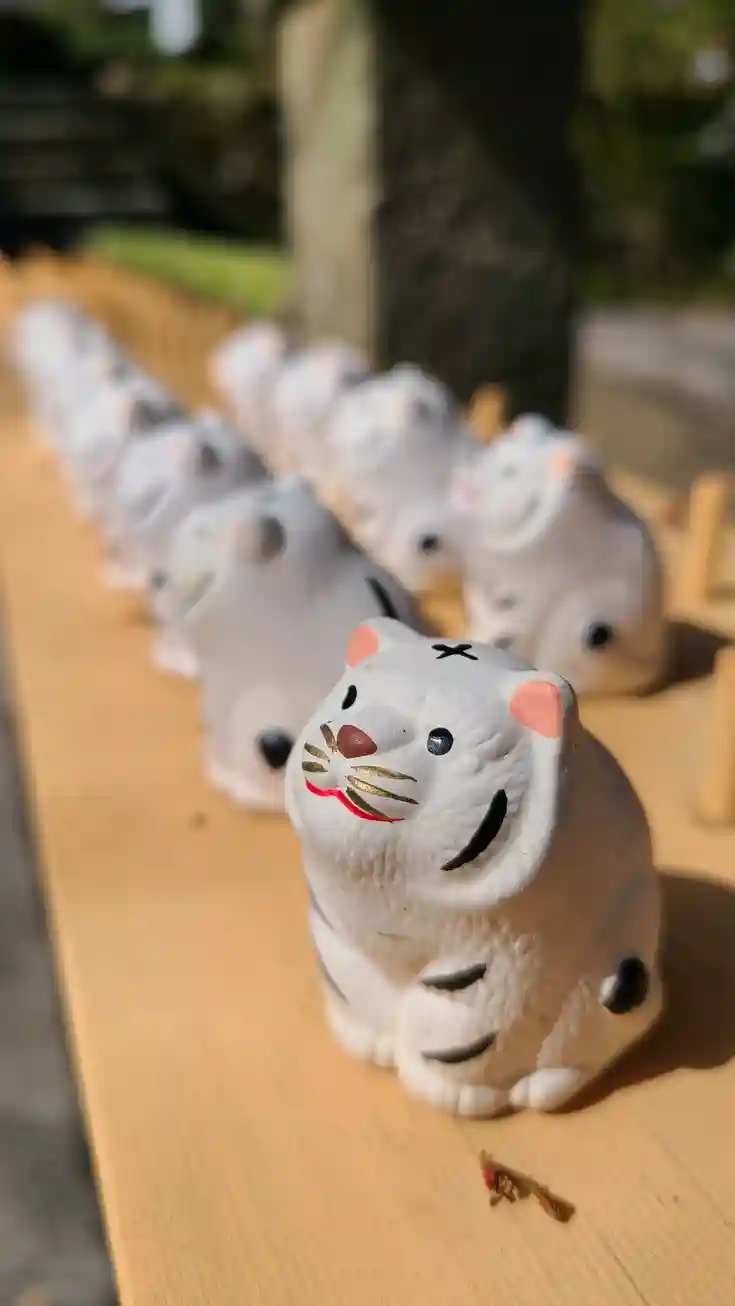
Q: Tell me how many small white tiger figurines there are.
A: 10